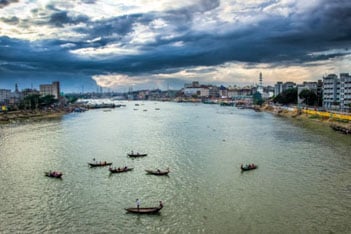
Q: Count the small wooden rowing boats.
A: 7